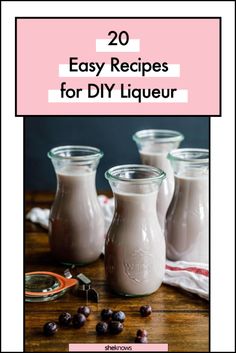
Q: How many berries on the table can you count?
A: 11